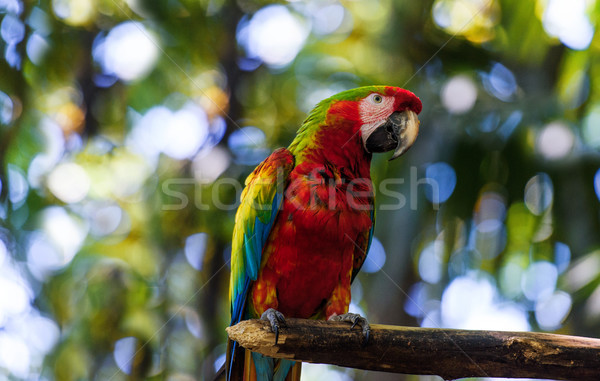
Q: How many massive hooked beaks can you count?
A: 1